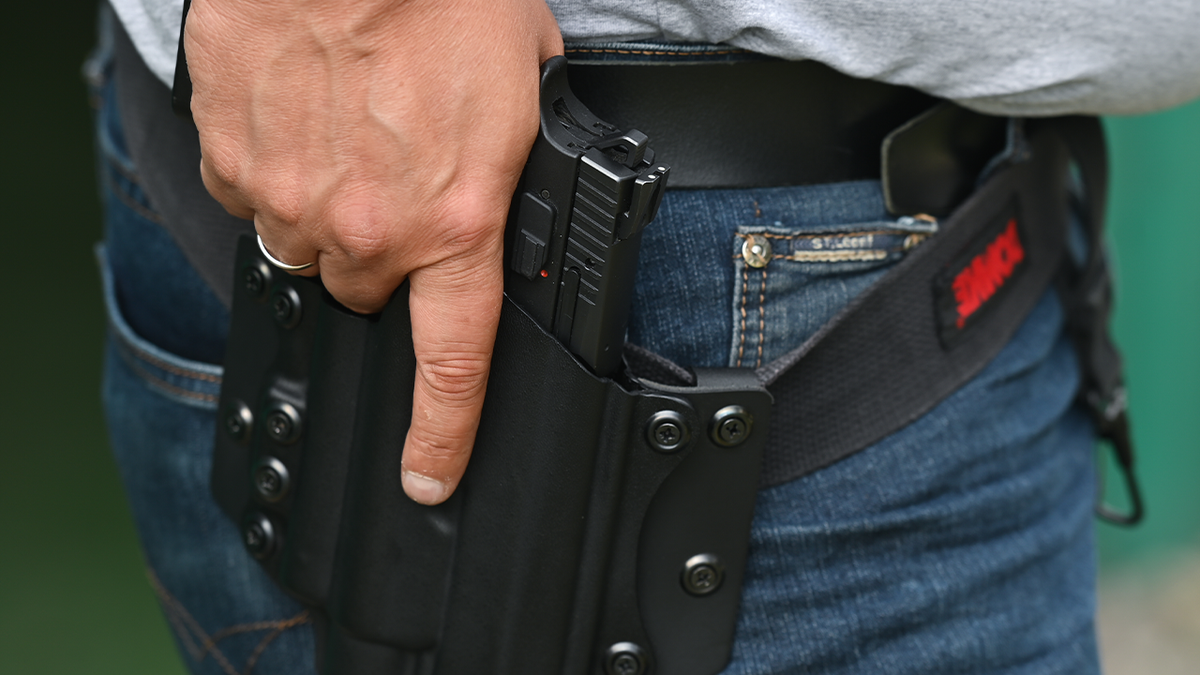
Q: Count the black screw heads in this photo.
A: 10